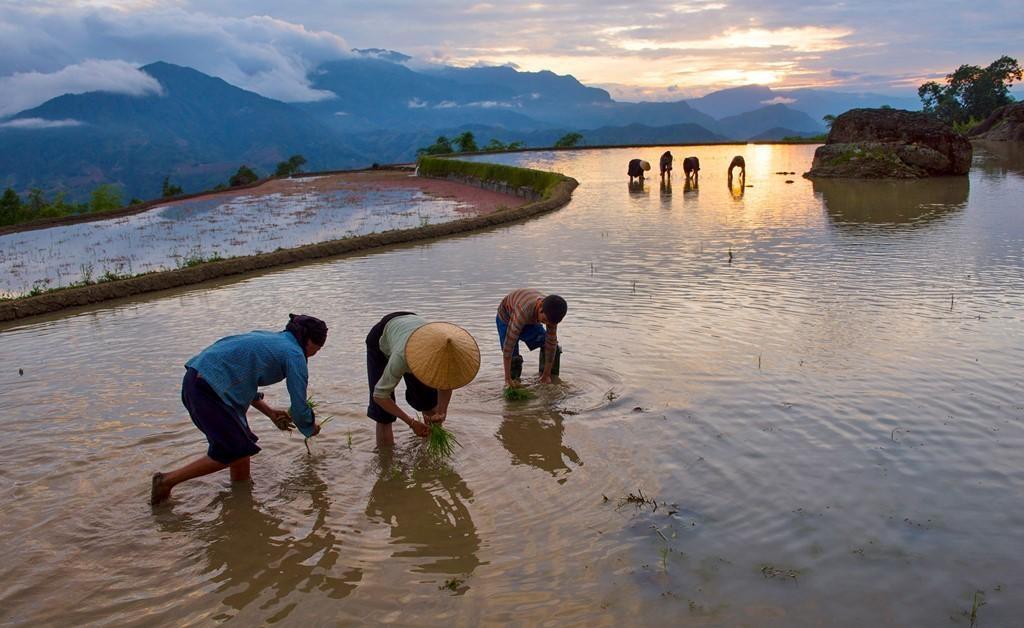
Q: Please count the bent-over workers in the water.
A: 7